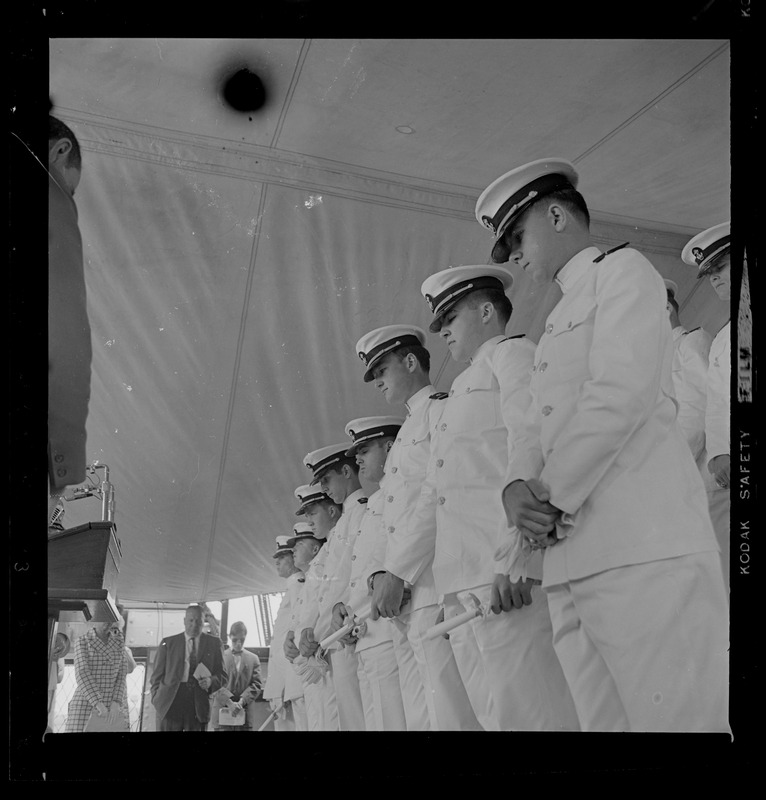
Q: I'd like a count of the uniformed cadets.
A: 10